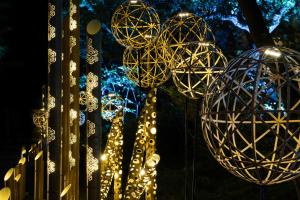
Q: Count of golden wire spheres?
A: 5